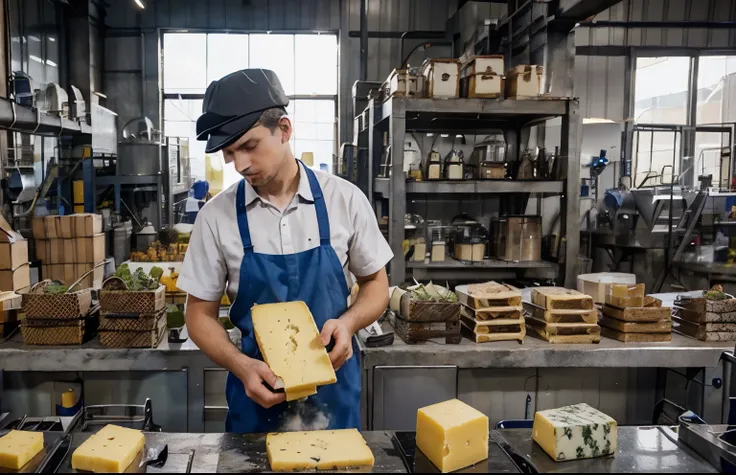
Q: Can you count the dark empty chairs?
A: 0